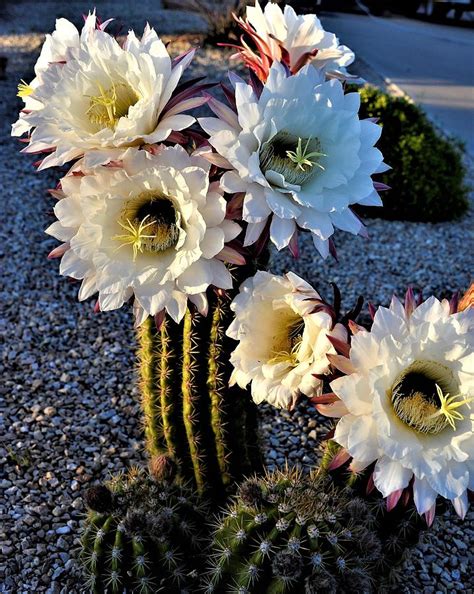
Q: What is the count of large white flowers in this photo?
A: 6